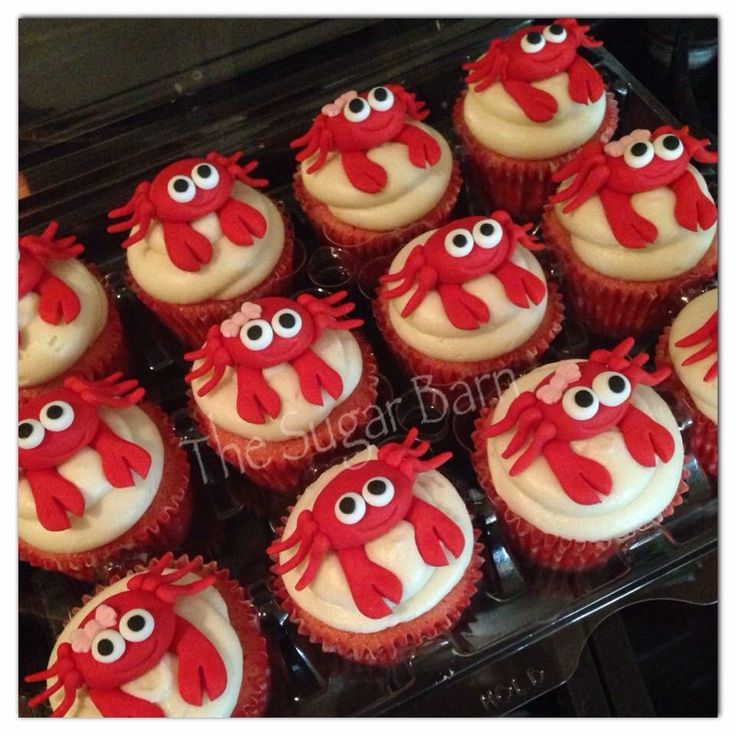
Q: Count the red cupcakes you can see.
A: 12